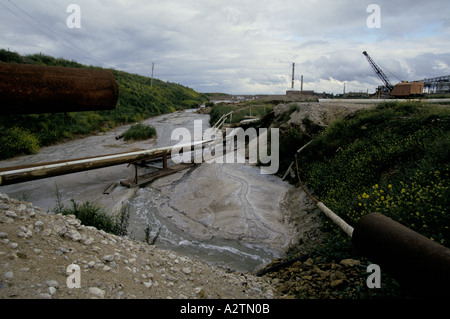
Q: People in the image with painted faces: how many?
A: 0